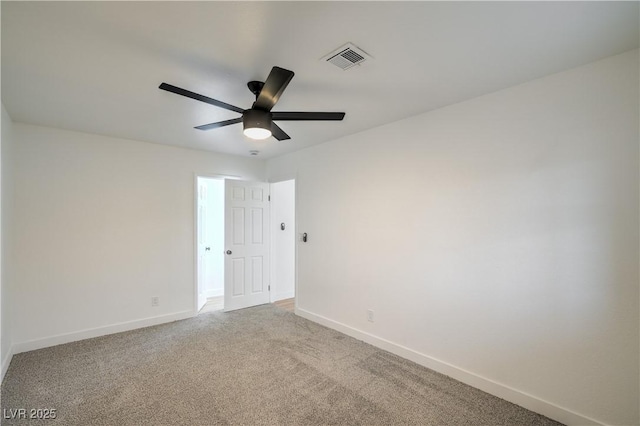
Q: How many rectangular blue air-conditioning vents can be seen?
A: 0